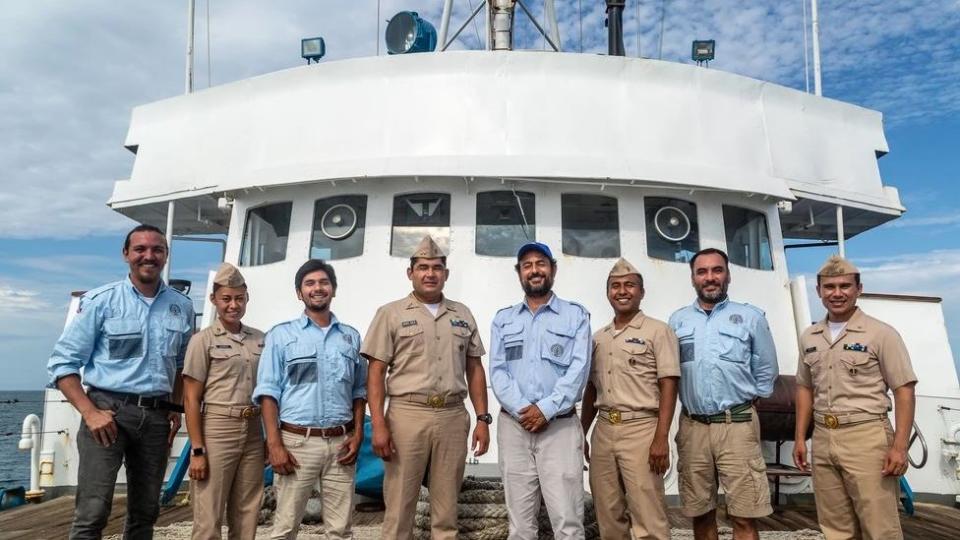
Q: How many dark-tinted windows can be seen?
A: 7